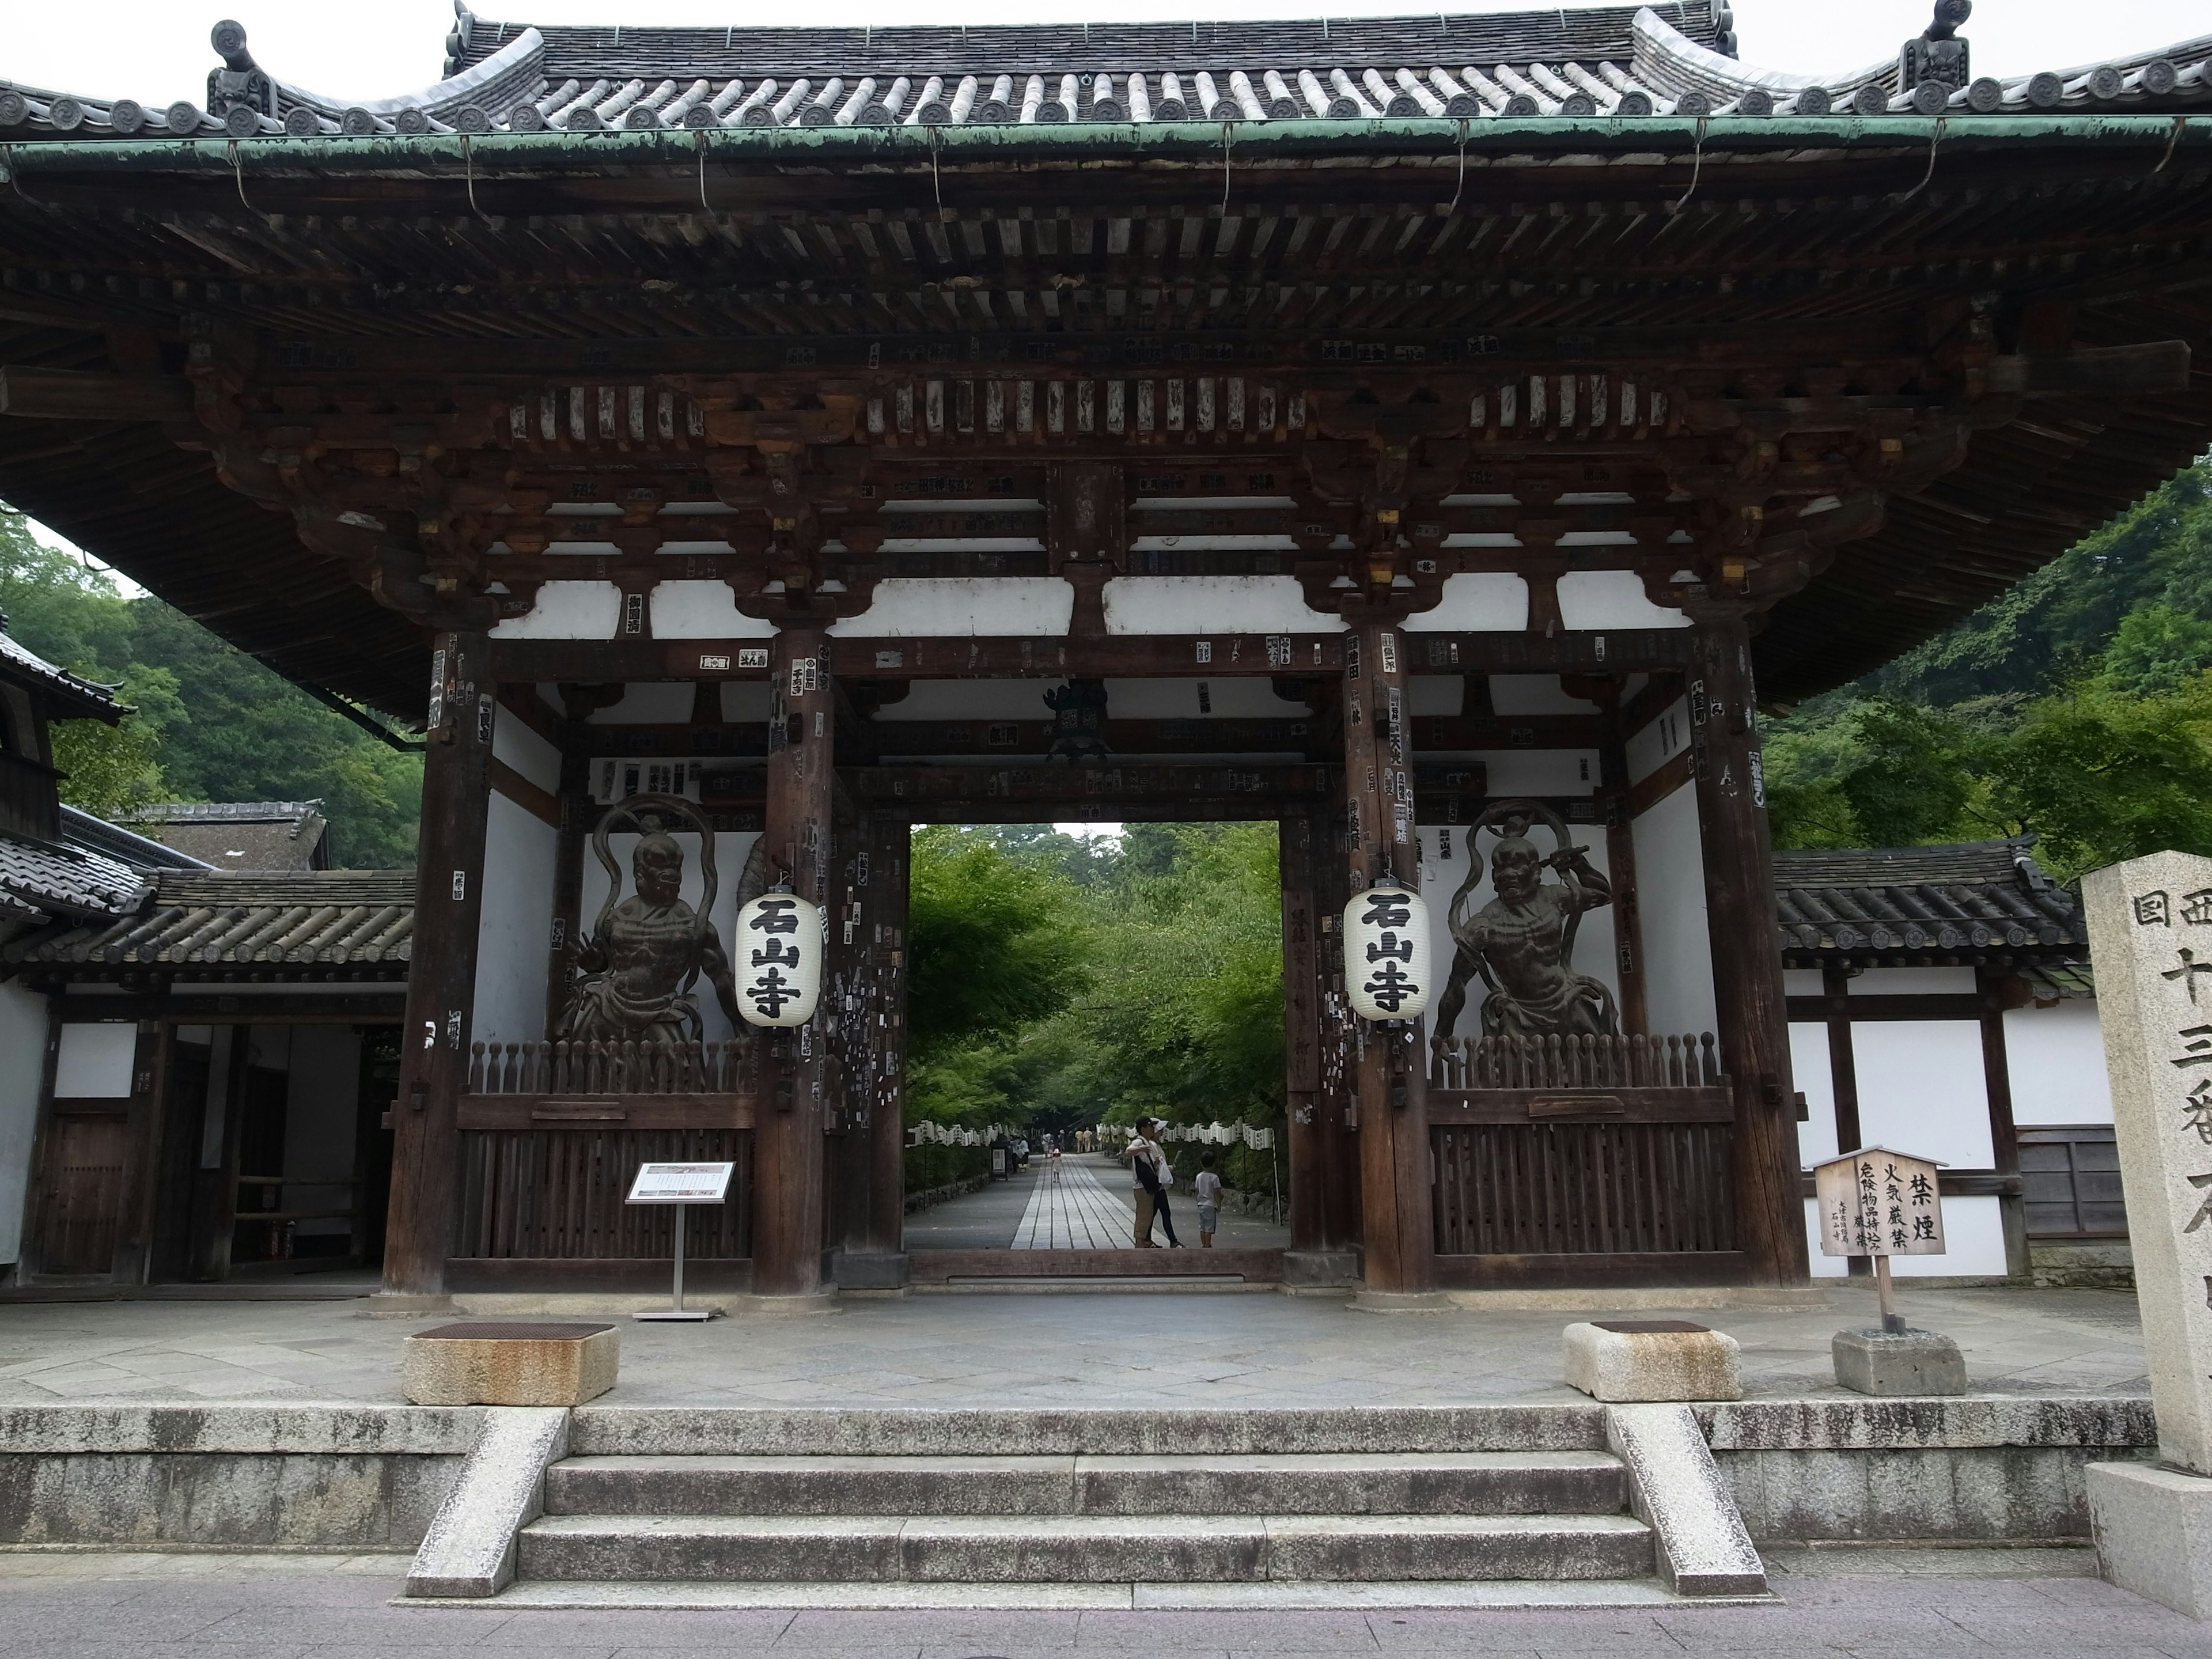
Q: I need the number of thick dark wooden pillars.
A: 4